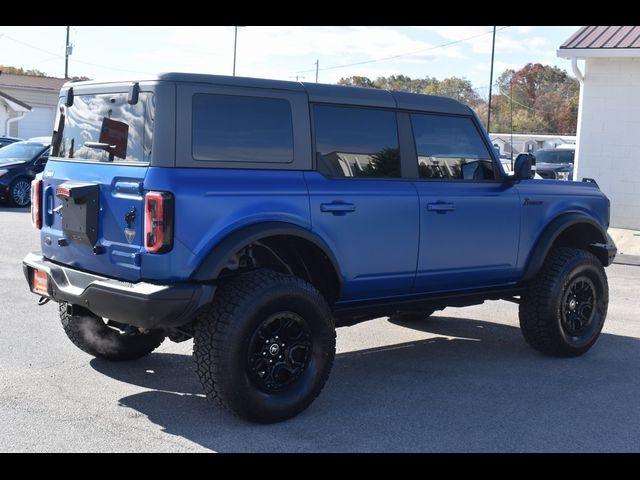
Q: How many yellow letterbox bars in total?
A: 0